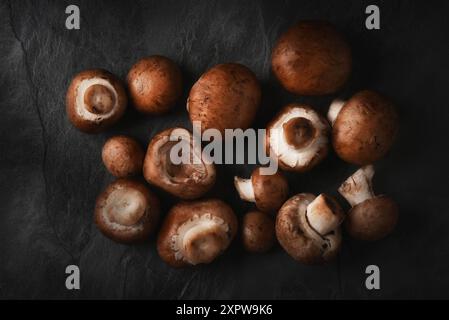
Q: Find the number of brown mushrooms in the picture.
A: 14